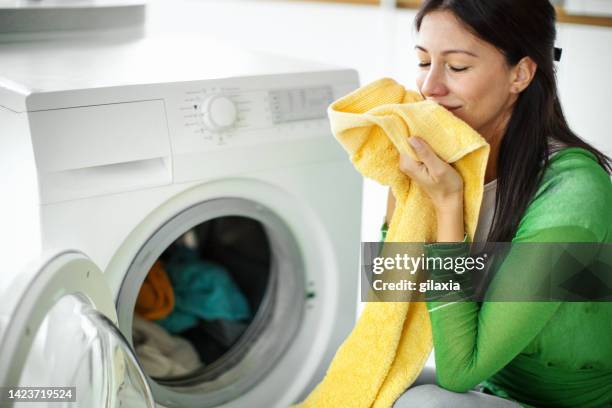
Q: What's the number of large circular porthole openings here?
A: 1